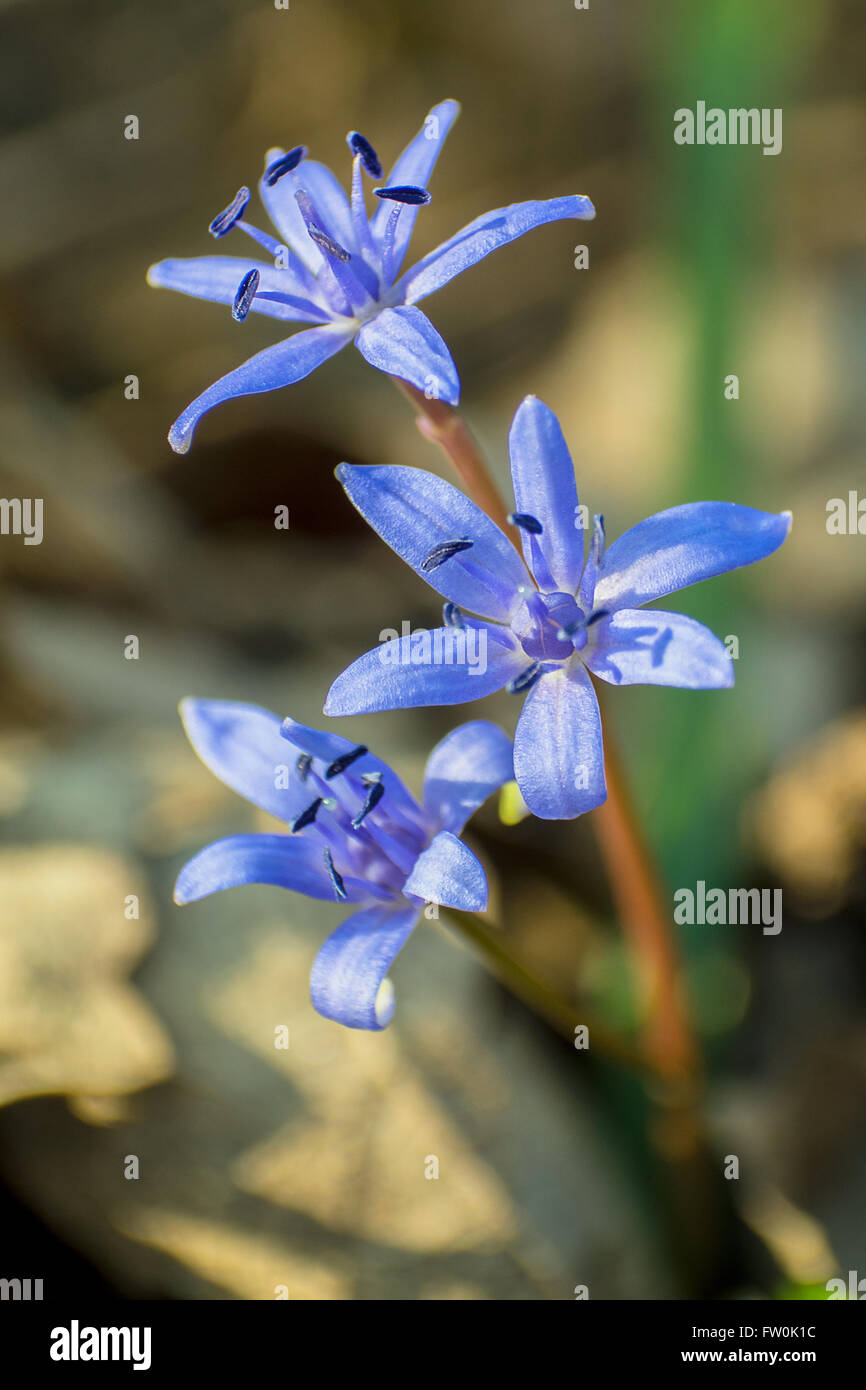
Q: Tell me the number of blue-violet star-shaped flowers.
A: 3